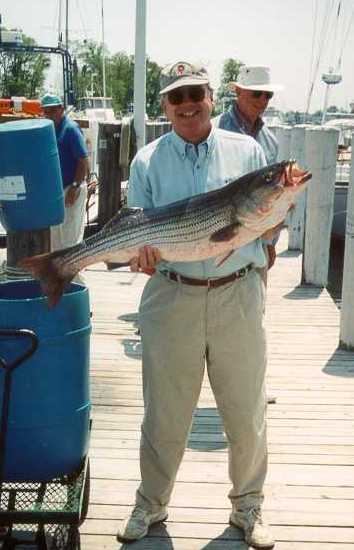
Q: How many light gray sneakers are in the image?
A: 2